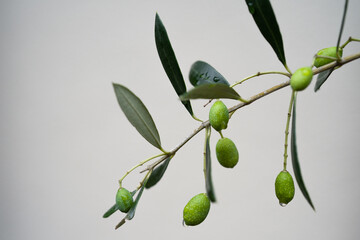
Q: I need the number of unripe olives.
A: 7